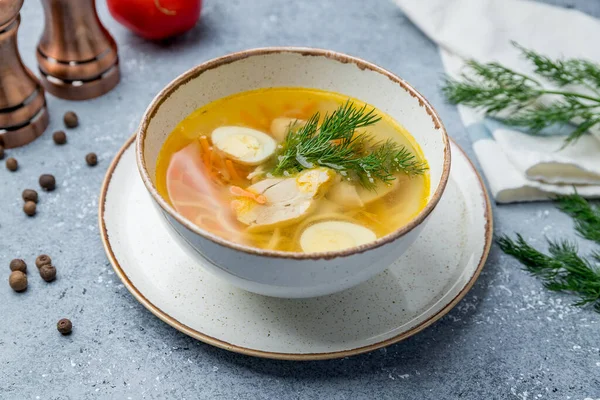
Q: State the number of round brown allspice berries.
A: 13